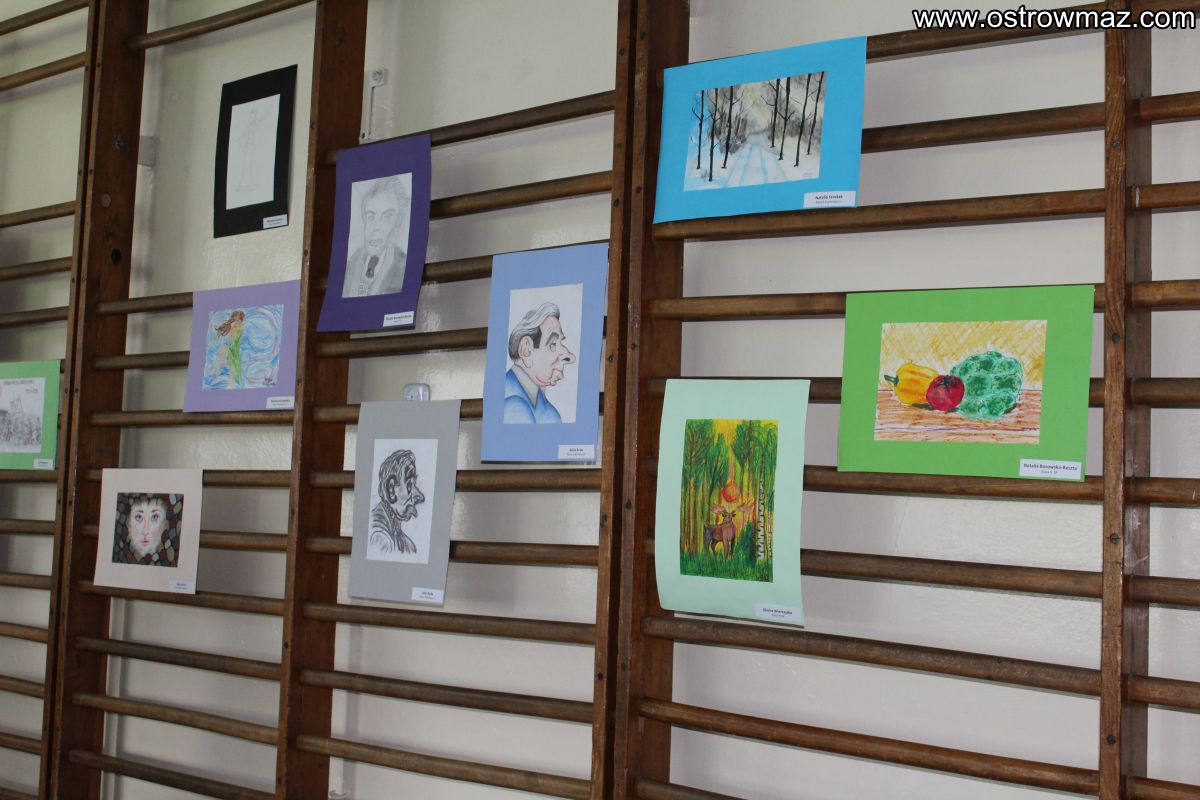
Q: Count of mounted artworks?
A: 10